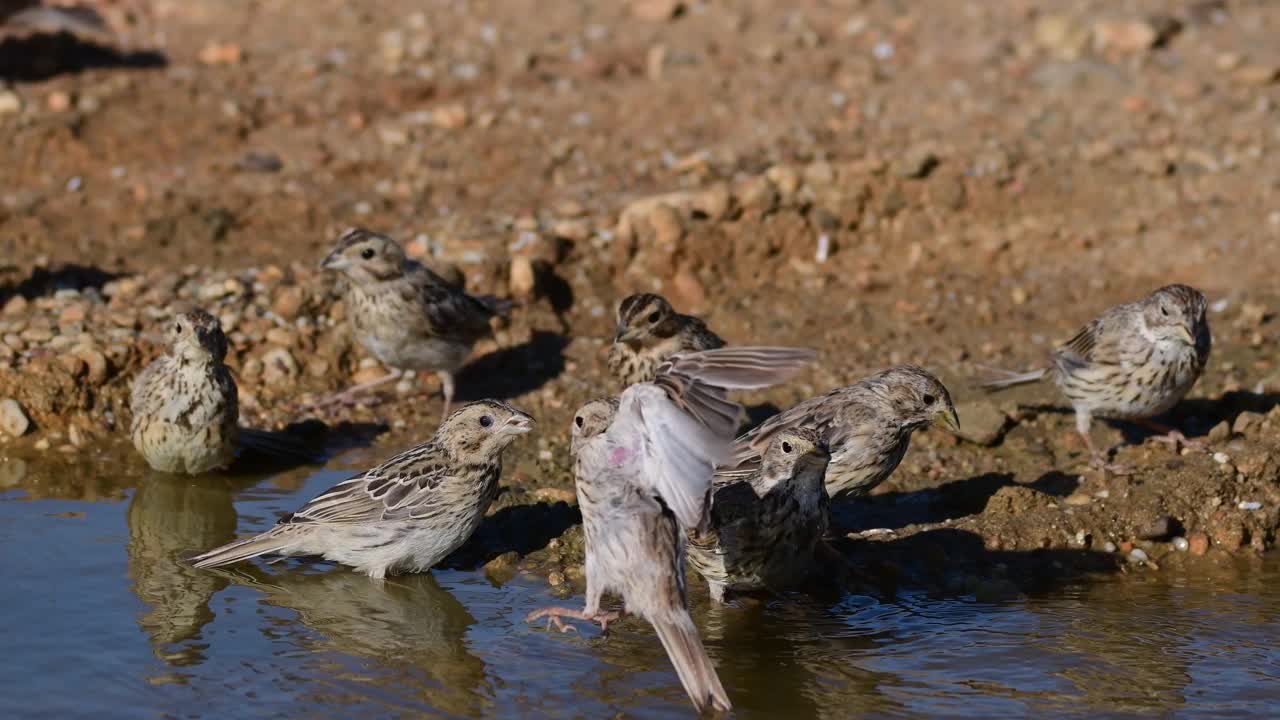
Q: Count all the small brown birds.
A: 8